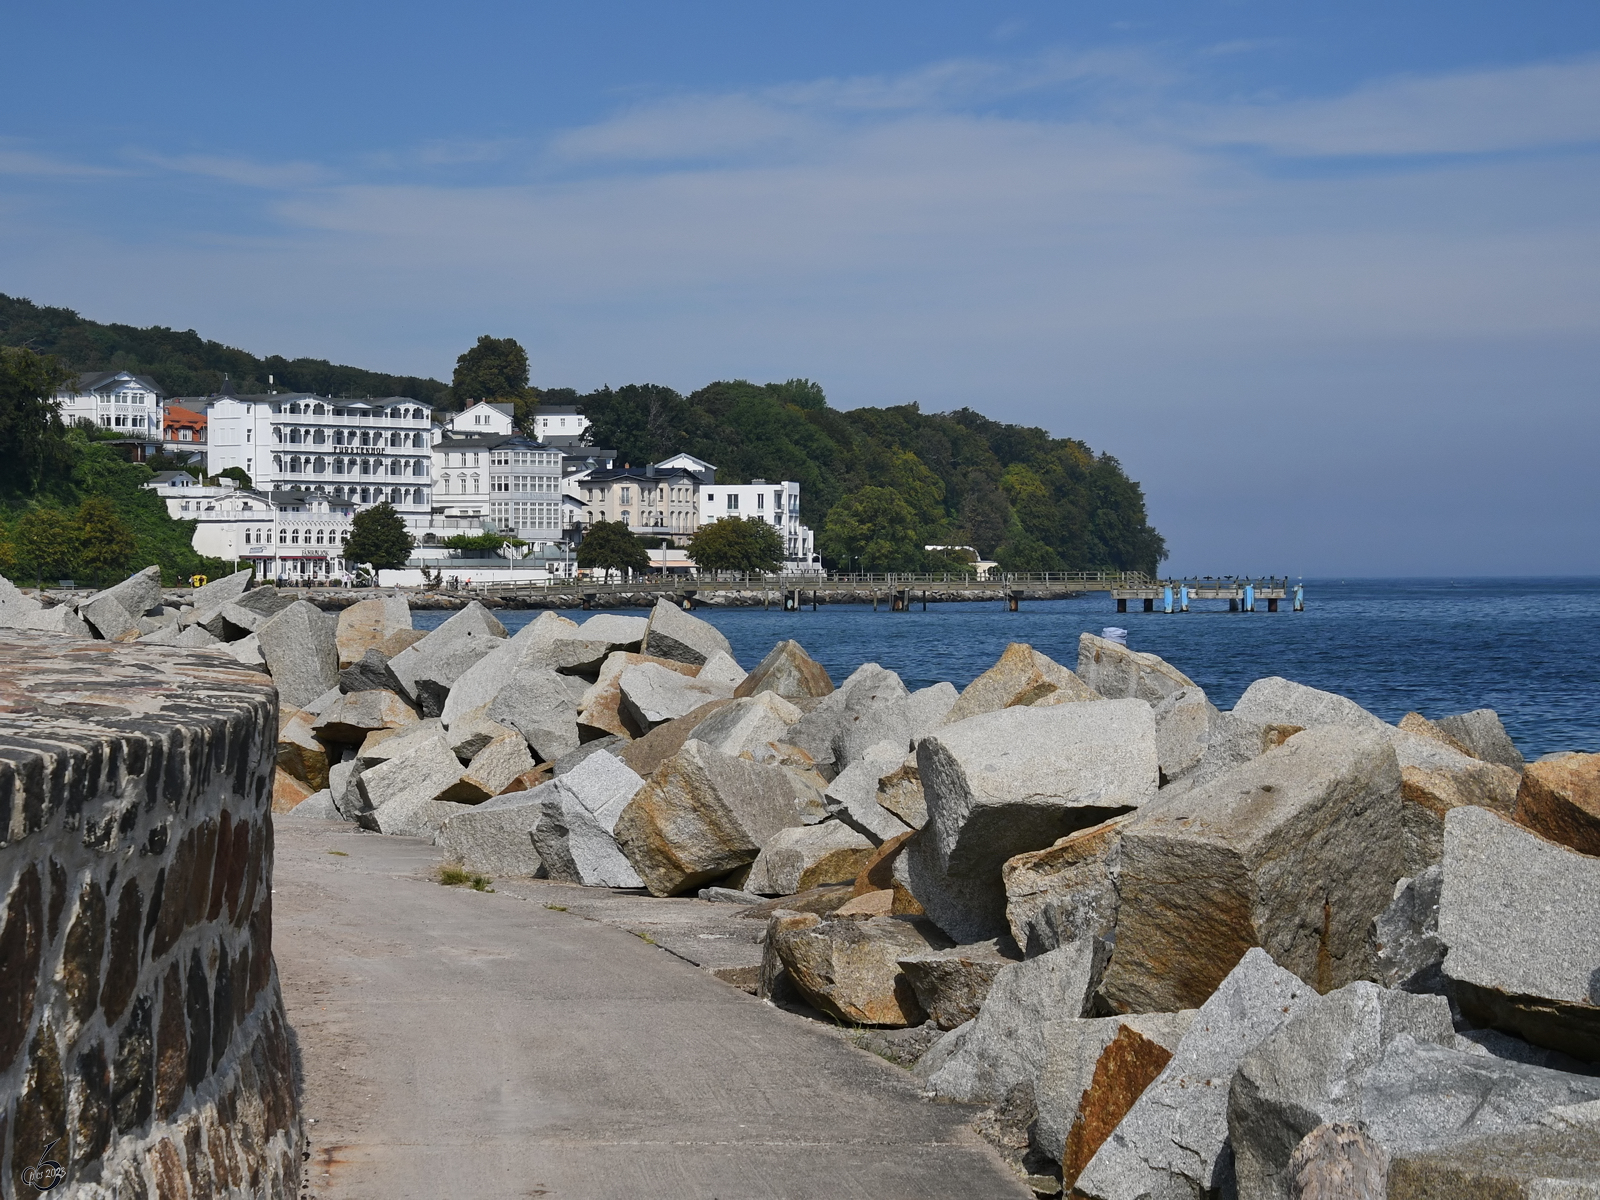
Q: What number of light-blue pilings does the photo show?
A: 4